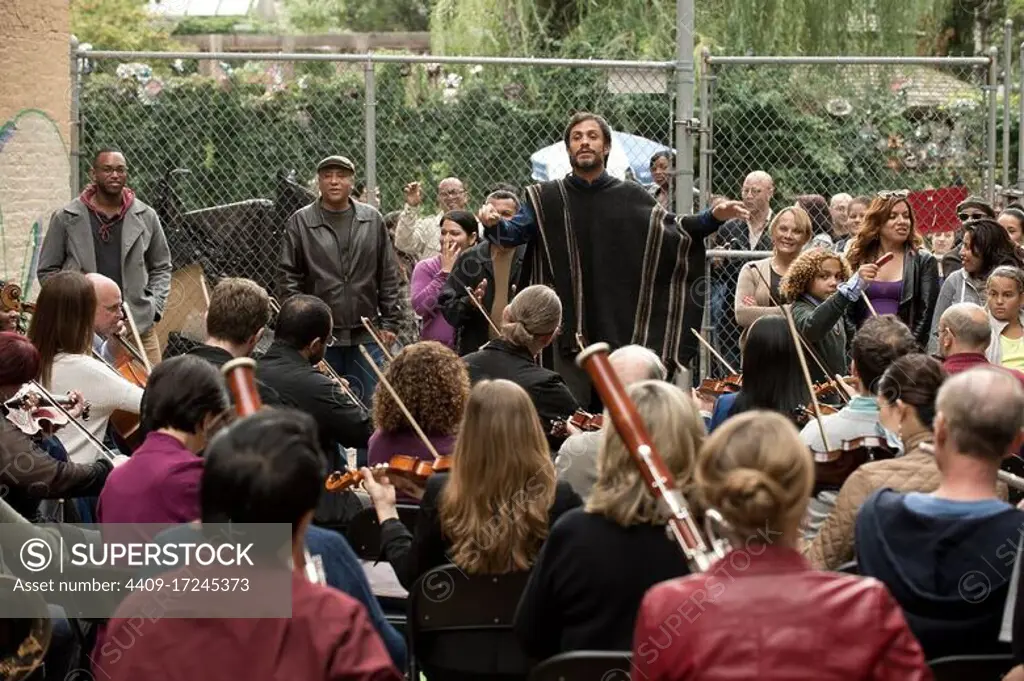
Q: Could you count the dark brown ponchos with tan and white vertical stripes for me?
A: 1